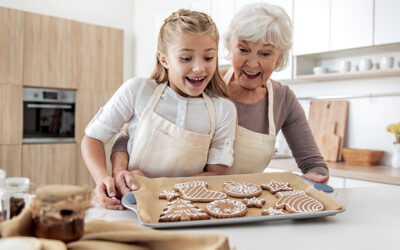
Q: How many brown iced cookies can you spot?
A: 9